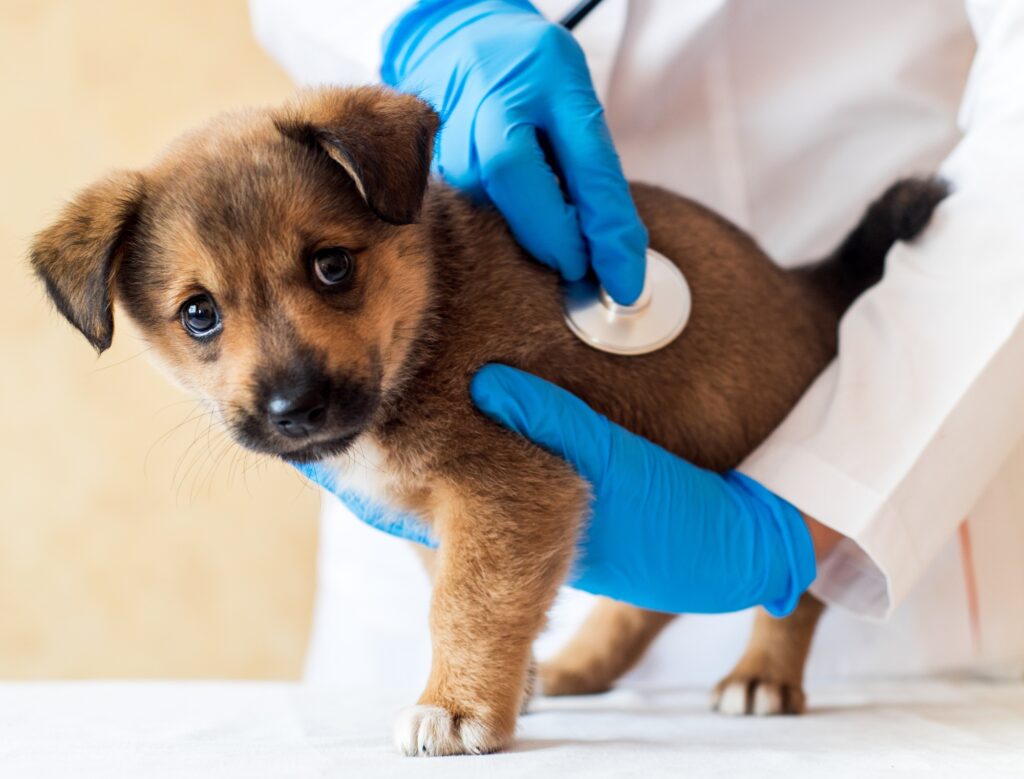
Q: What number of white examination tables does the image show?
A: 1